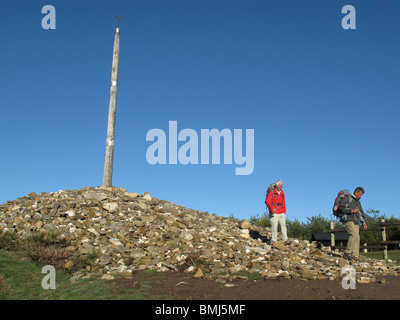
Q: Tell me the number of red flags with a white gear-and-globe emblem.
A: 0